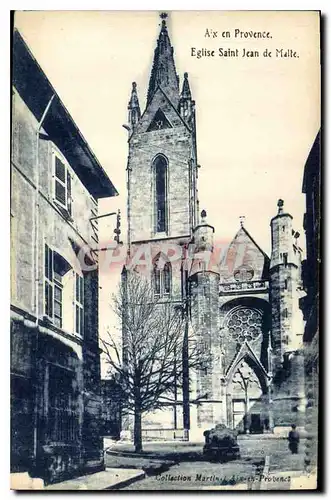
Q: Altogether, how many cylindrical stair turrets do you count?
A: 2